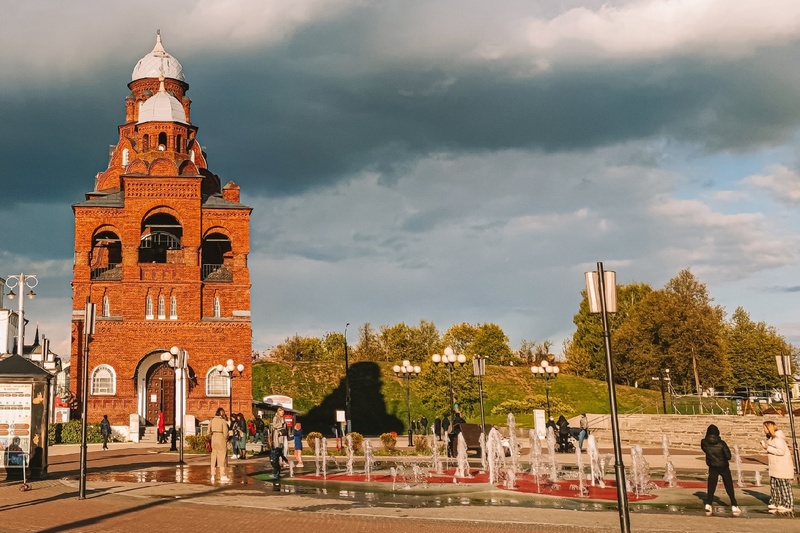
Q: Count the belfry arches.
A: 3